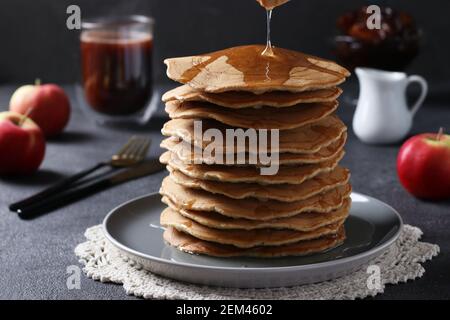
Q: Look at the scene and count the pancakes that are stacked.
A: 11